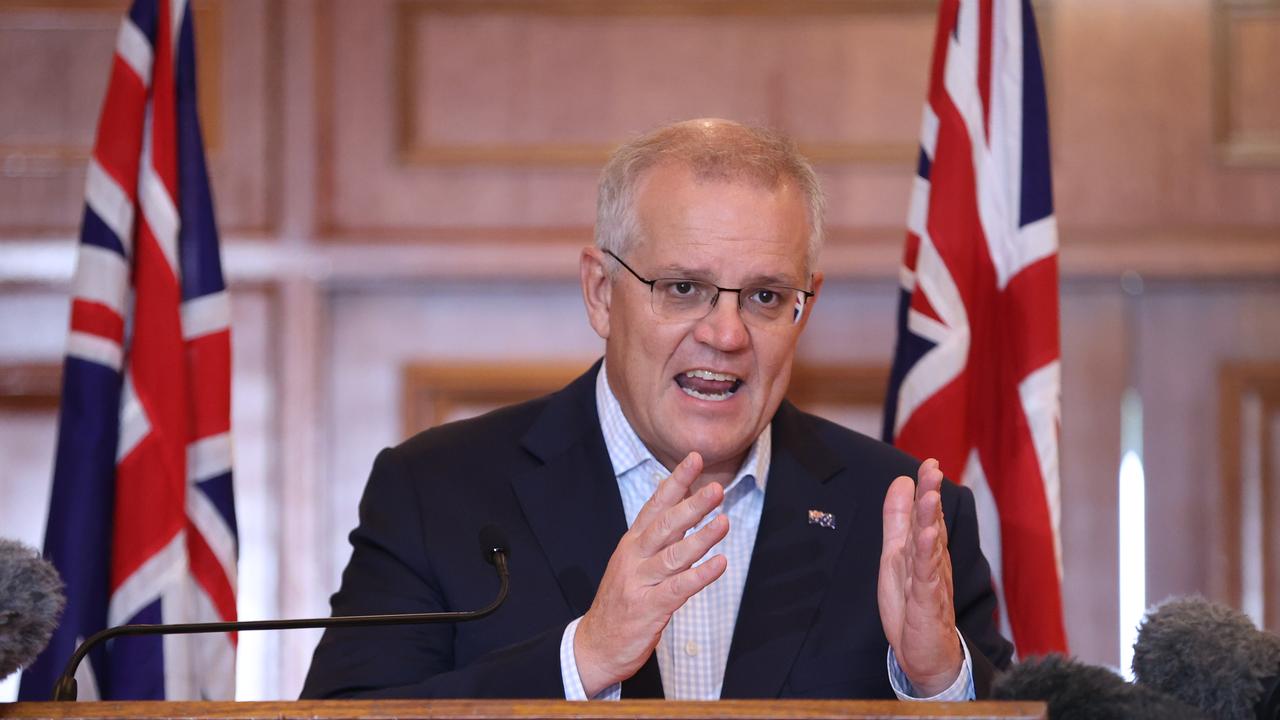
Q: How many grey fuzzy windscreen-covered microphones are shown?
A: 3